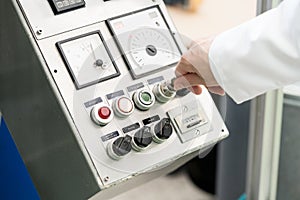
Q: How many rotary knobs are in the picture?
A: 3